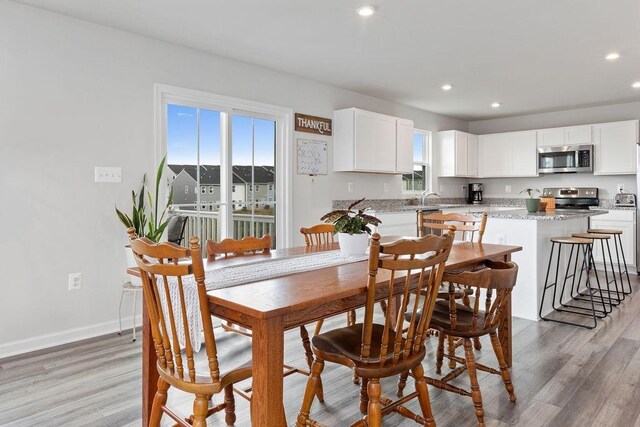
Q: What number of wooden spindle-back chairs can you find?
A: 6